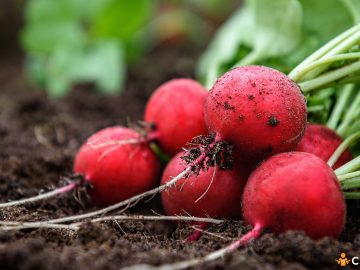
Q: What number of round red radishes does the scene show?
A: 6